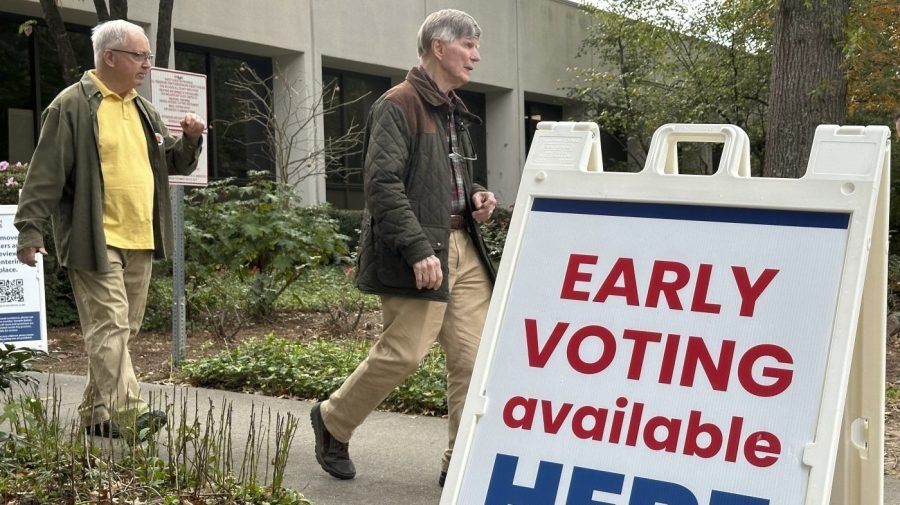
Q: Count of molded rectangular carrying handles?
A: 1